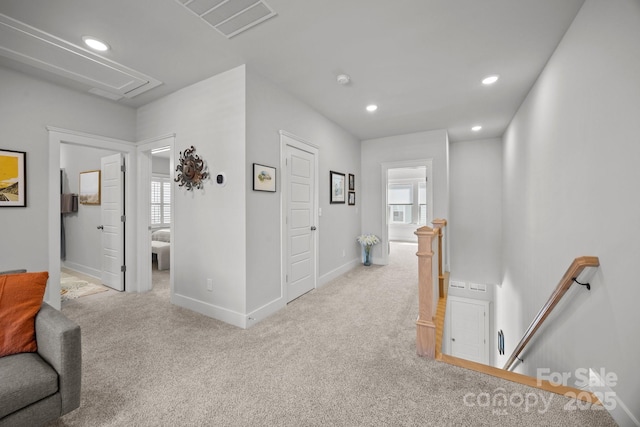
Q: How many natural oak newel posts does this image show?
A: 2